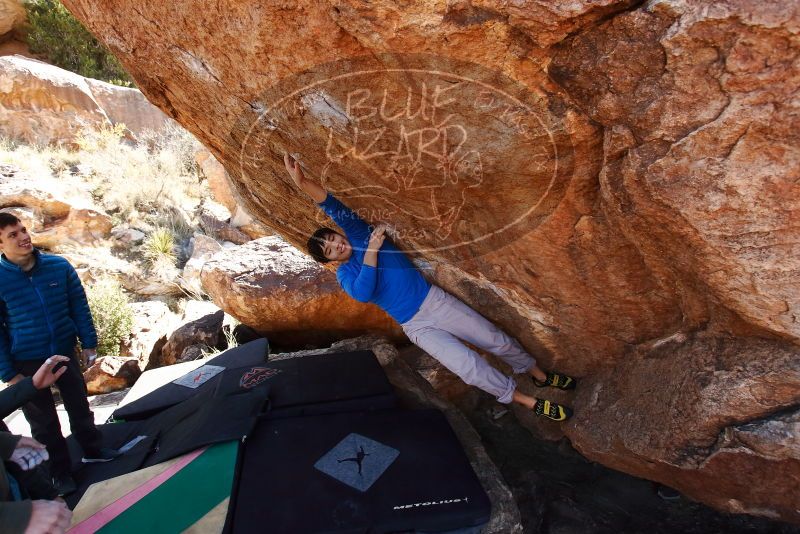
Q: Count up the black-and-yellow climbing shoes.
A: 2